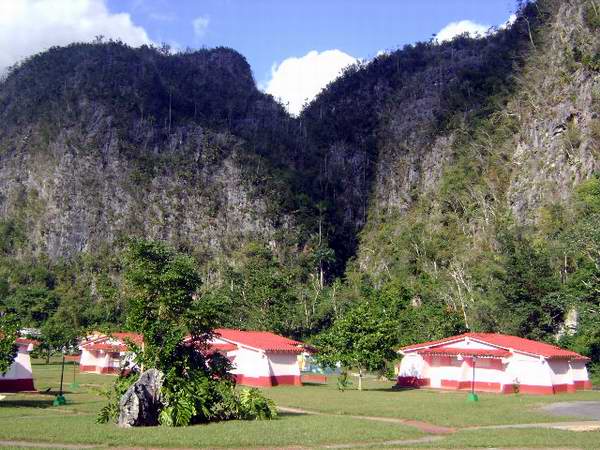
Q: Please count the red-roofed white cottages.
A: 4